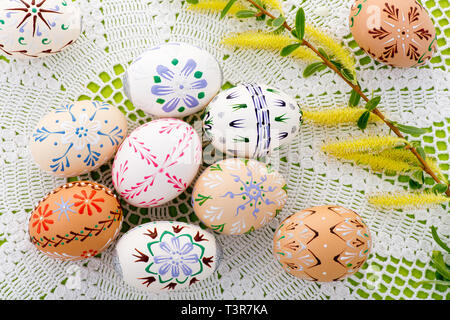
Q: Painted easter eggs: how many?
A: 10